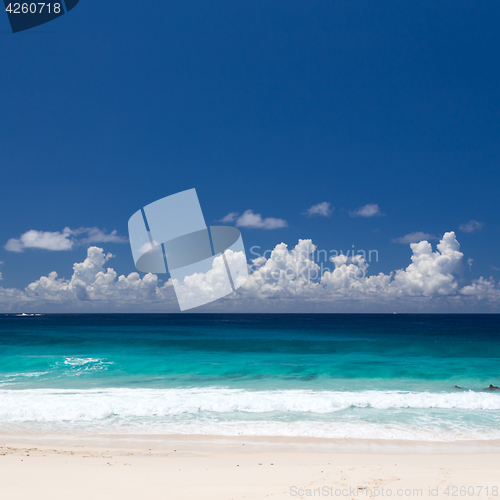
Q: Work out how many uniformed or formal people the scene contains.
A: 0